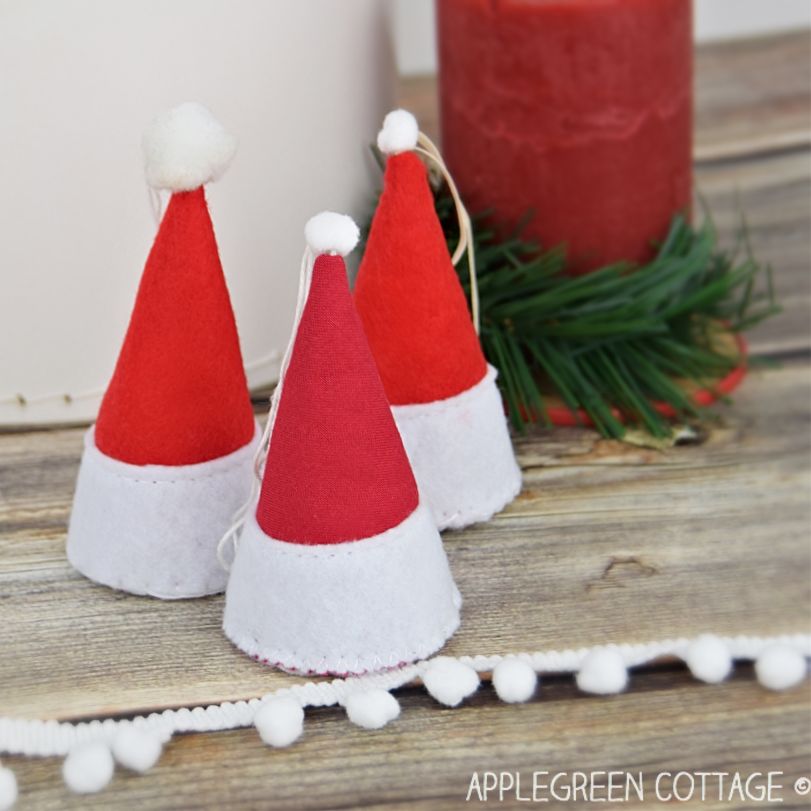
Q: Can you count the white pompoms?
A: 13